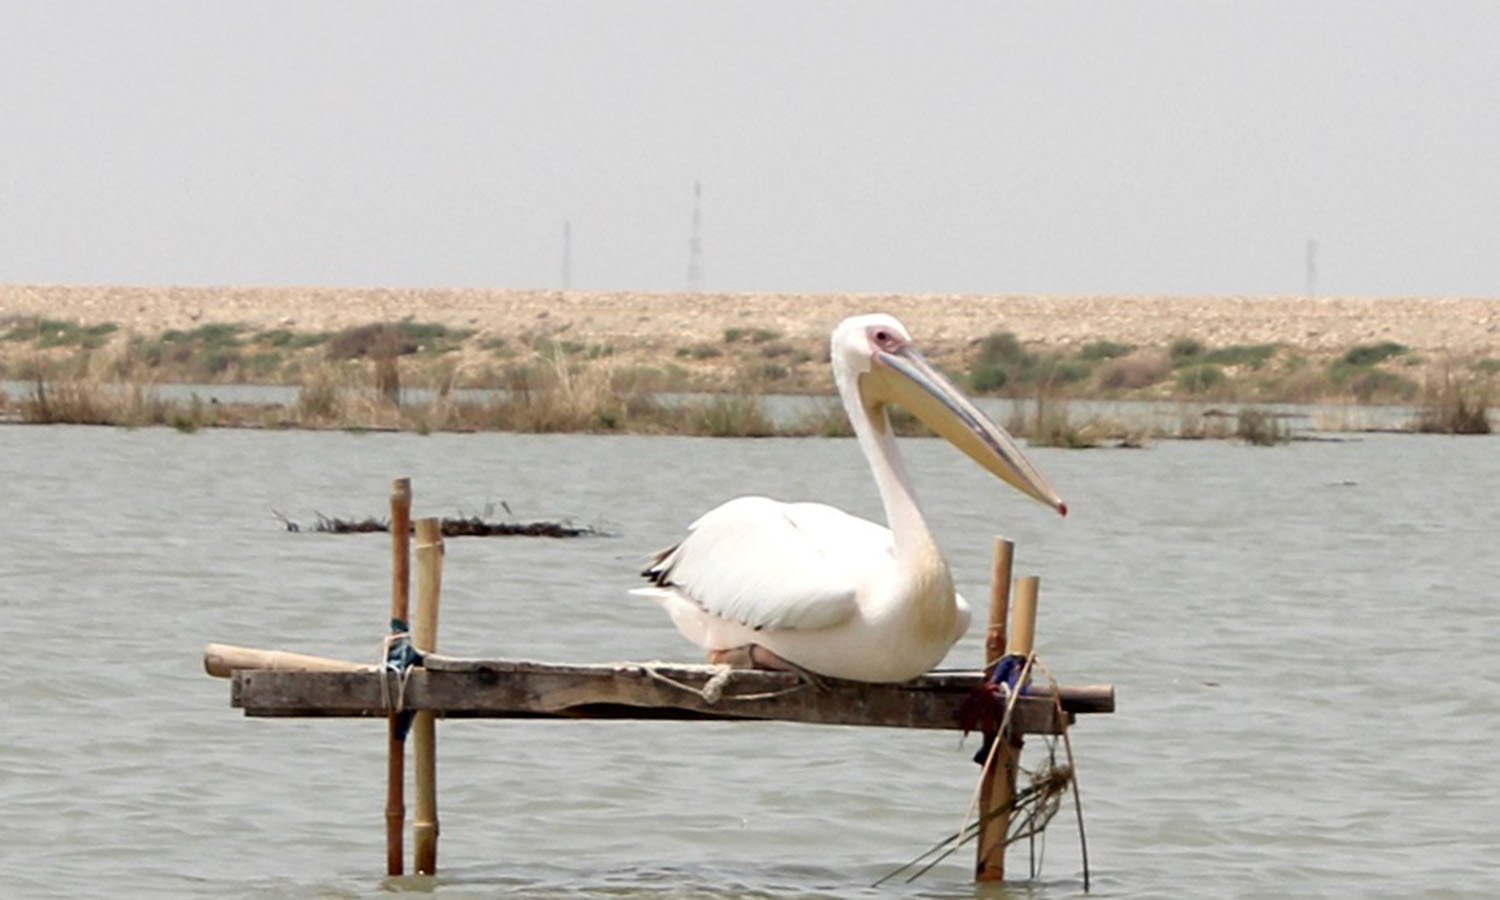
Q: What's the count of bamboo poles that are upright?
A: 4